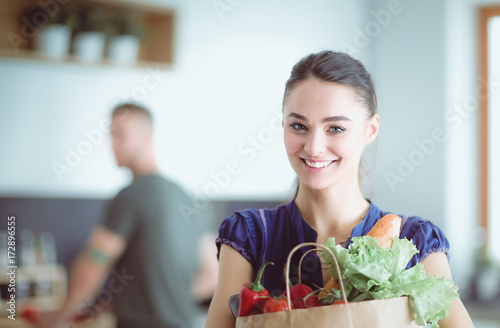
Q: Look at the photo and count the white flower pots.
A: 3